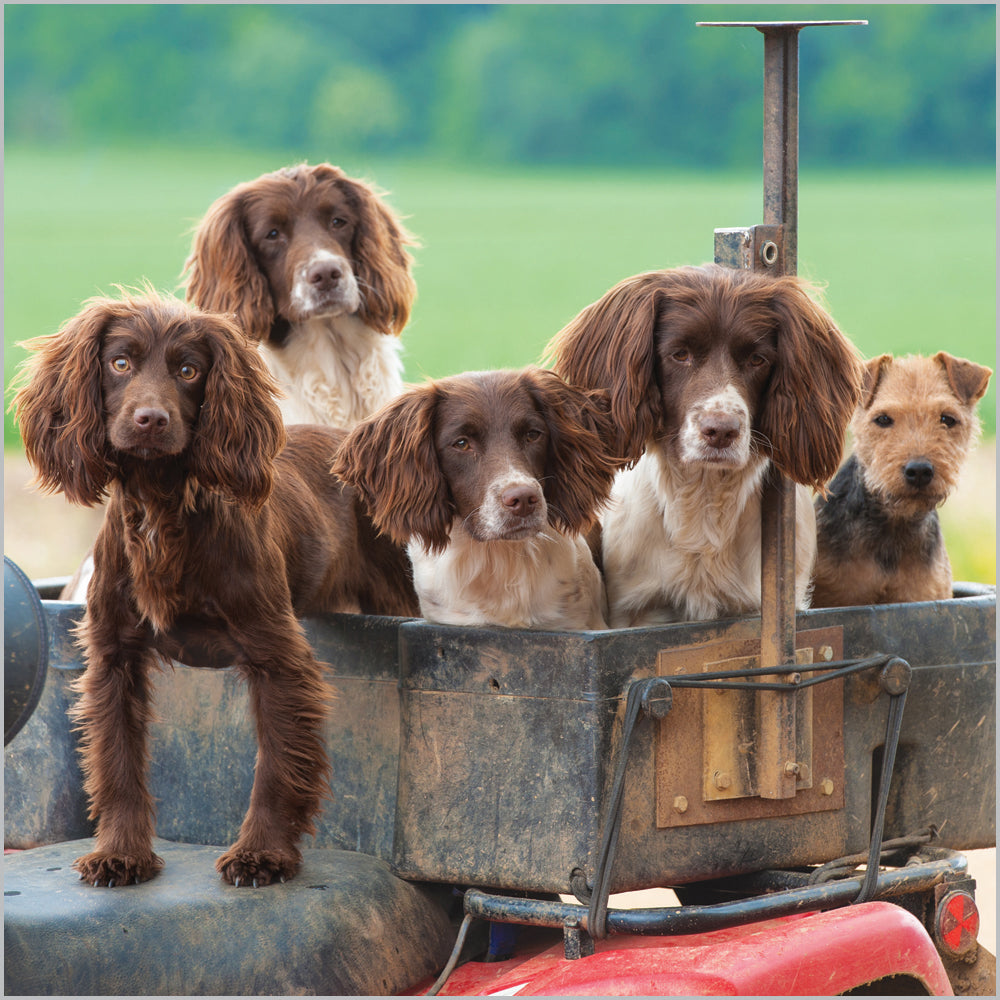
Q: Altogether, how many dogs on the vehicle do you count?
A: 5